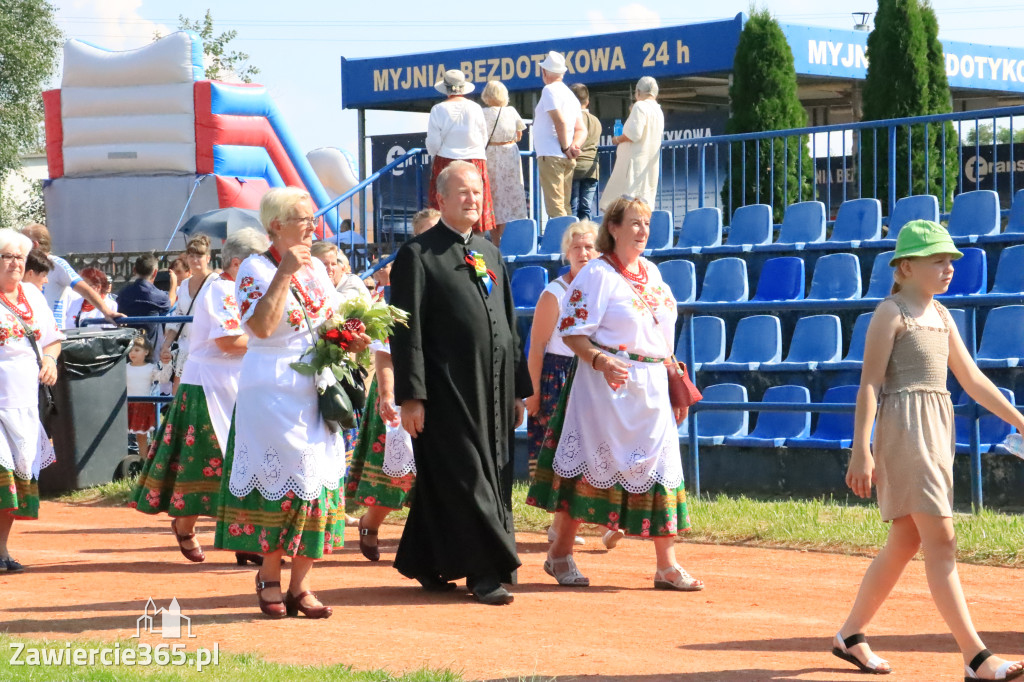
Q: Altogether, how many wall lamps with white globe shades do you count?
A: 0